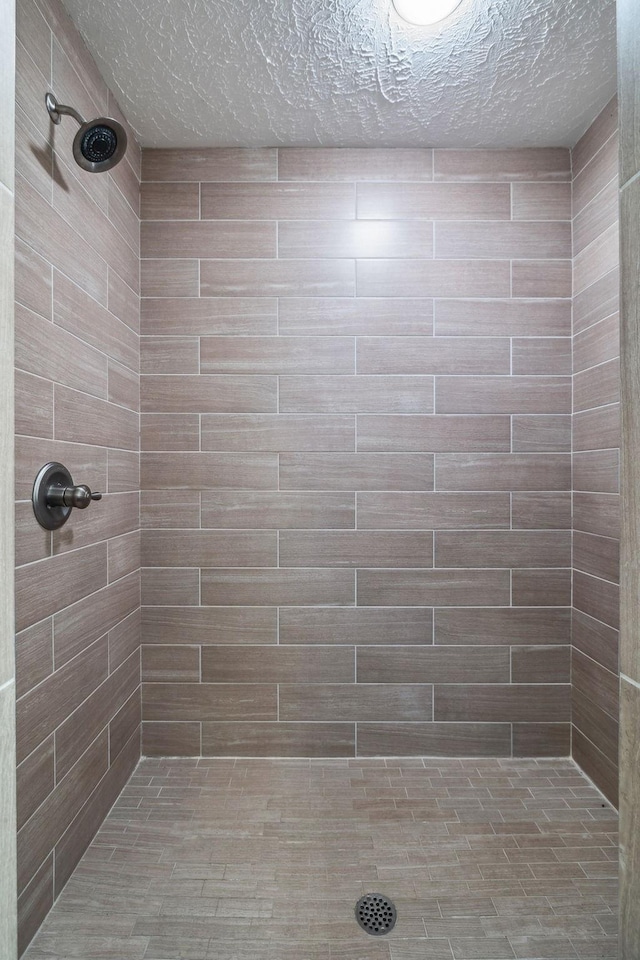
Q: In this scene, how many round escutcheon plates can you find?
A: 2